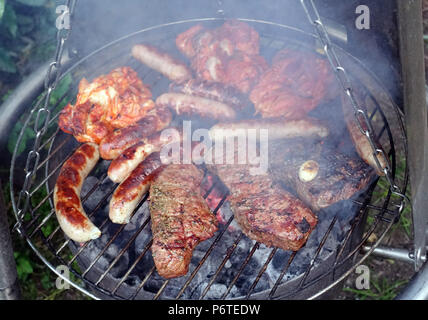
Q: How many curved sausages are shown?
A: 1